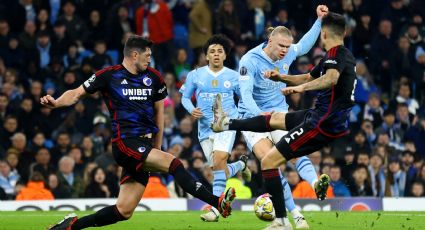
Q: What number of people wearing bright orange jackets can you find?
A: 3